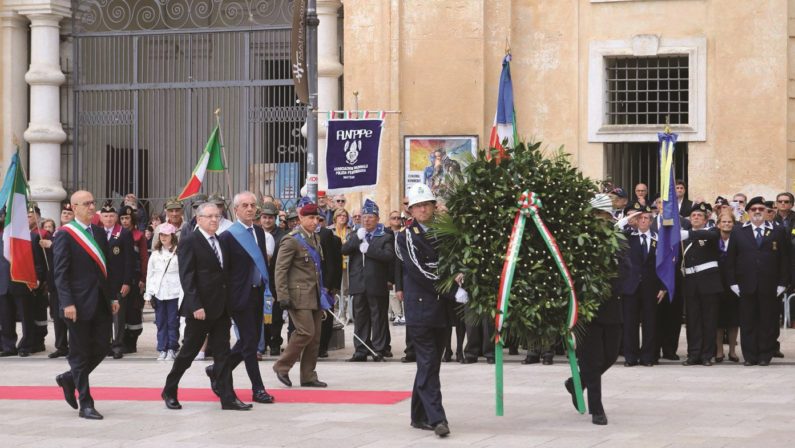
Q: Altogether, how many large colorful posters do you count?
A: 1